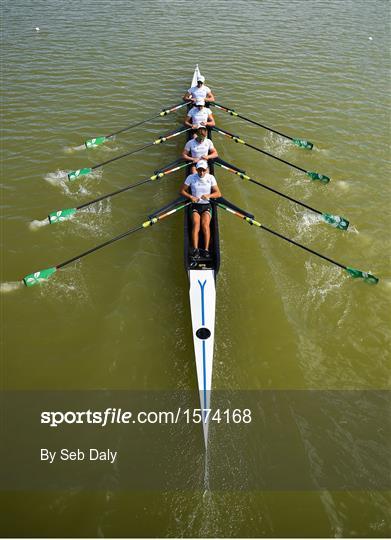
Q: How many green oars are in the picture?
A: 8